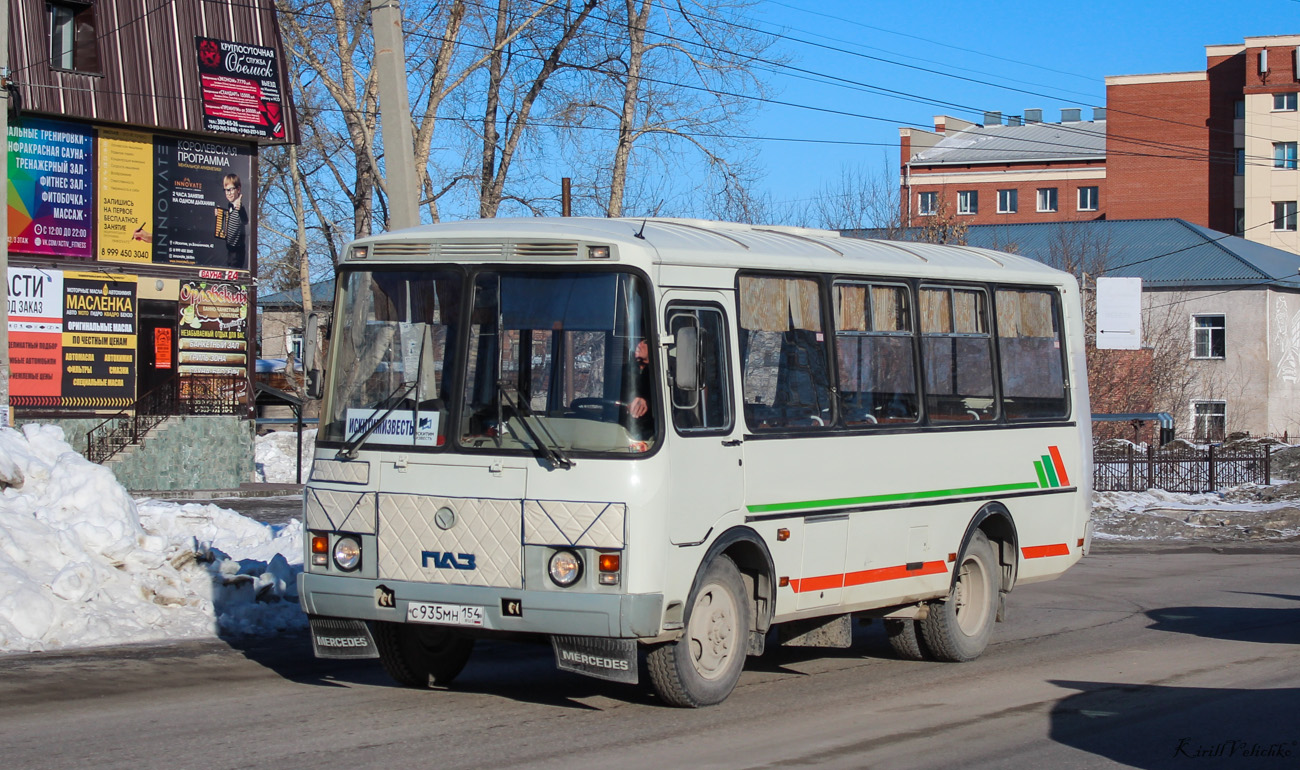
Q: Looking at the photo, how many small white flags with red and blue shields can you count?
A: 0